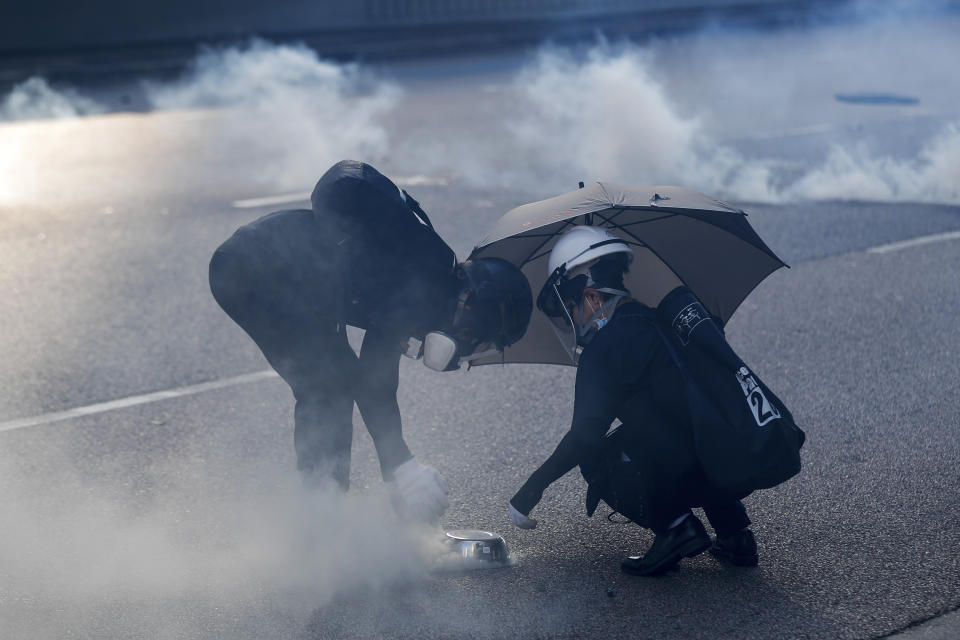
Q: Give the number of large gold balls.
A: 0